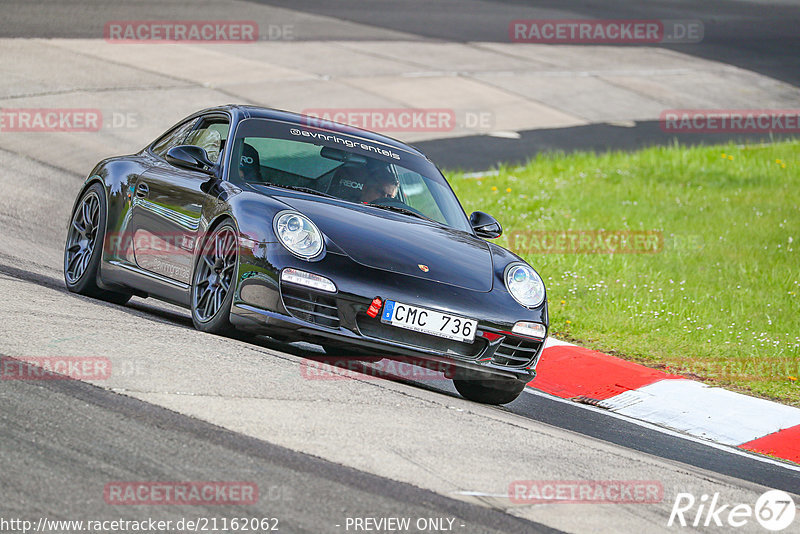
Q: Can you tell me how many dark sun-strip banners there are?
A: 1